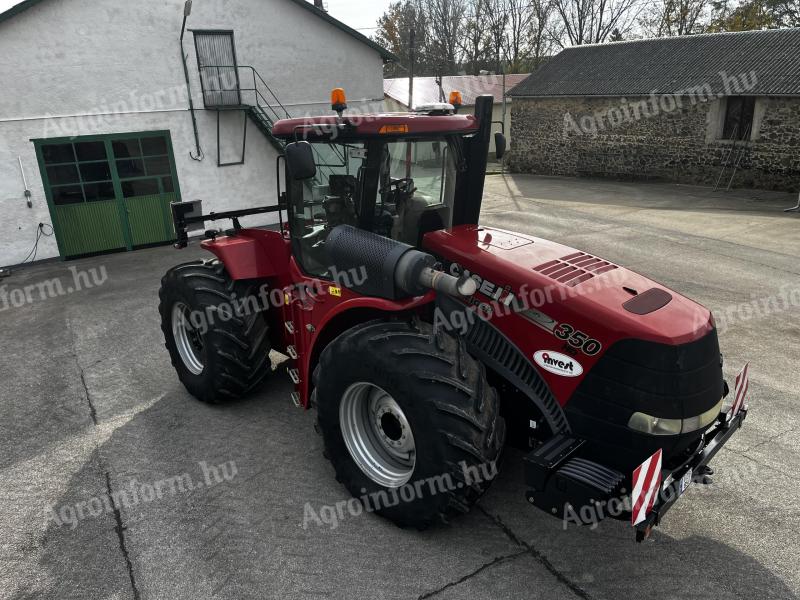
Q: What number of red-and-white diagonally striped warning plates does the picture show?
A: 2